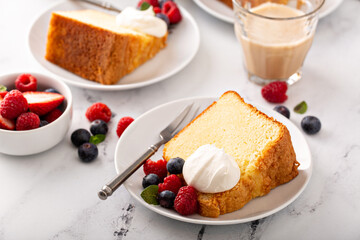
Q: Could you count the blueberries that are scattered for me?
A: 5